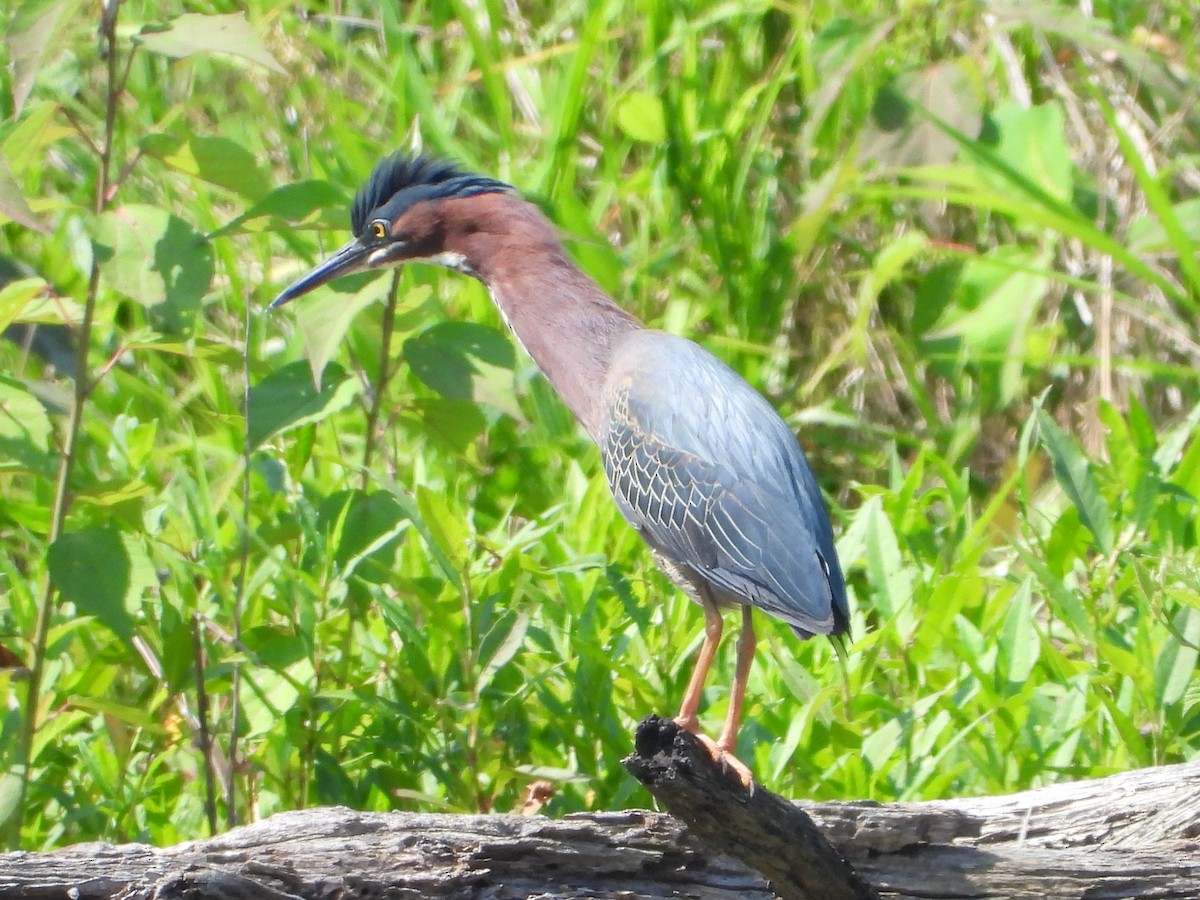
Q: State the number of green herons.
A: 1